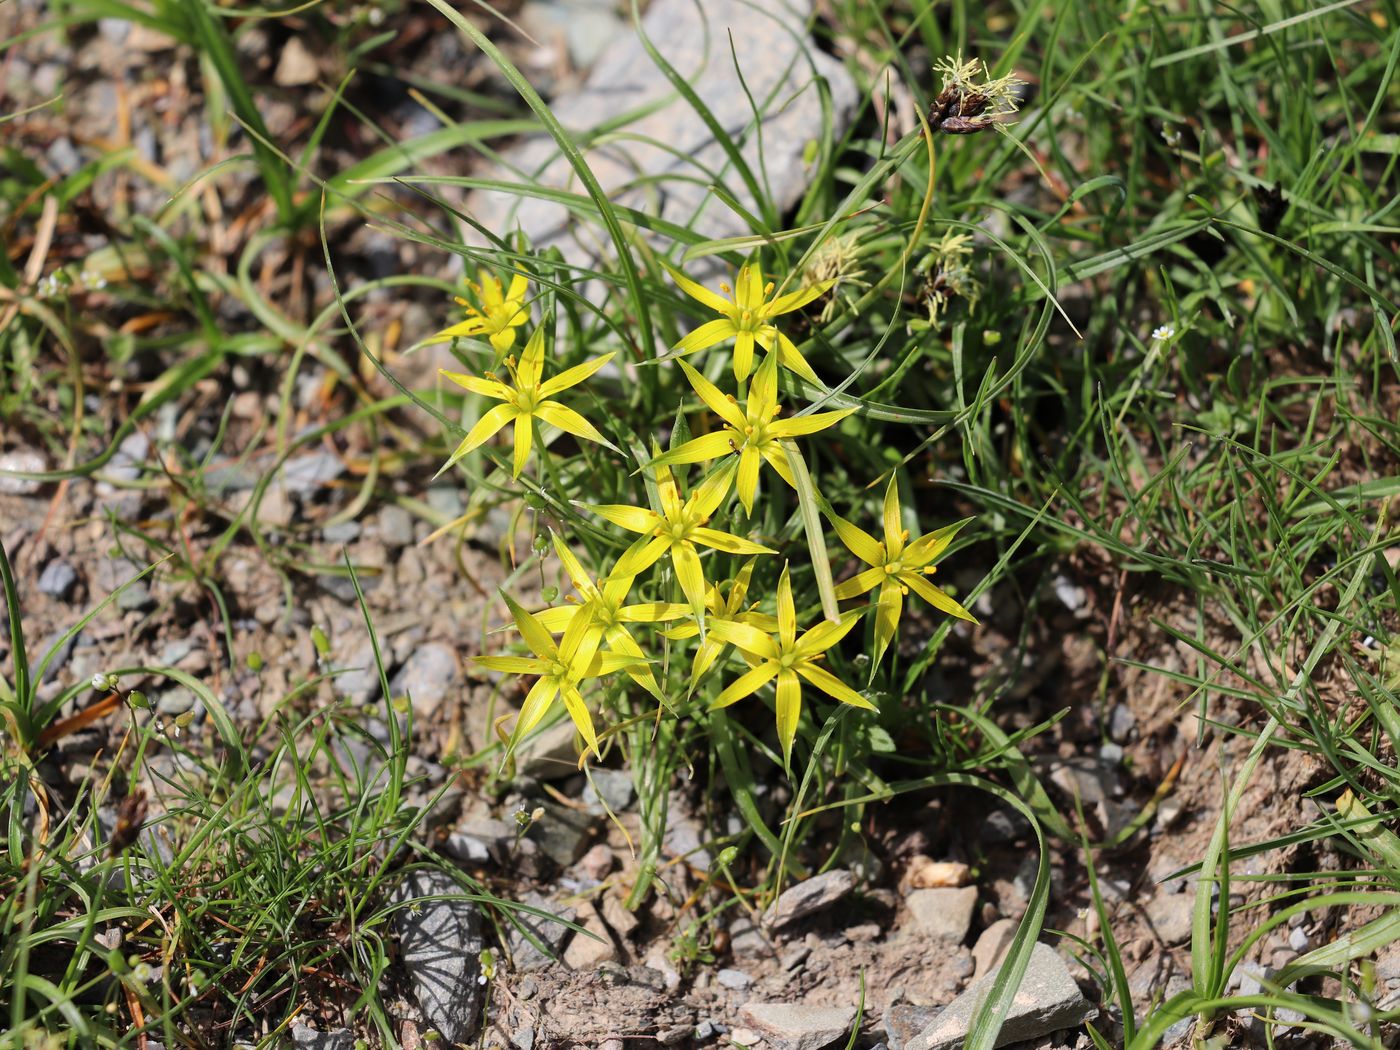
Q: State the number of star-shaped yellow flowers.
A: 10